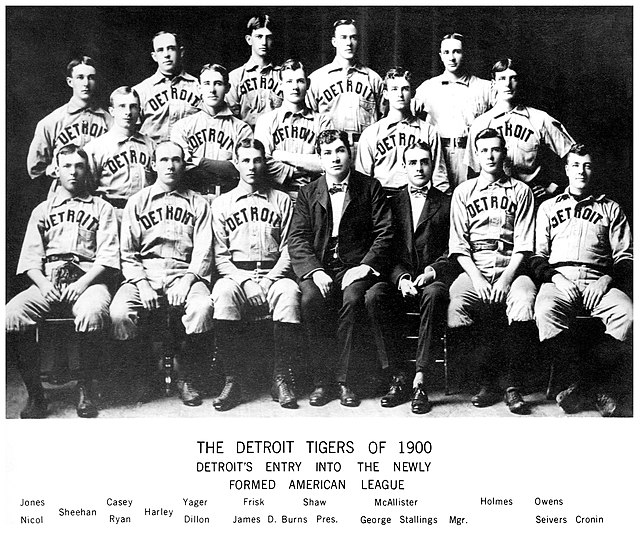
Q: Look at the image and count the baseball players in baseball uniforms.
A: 15